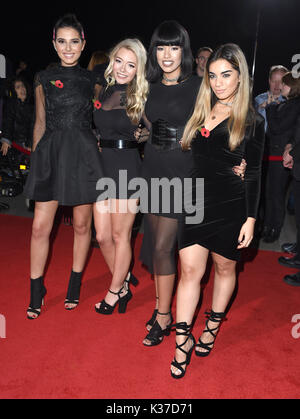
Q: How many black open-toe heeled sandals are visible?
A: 8